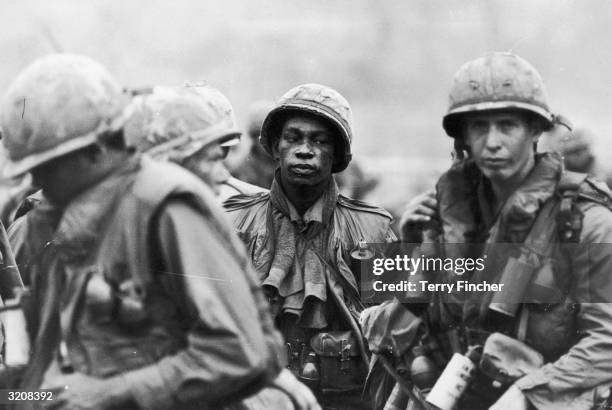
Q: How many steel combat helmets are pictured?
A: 4